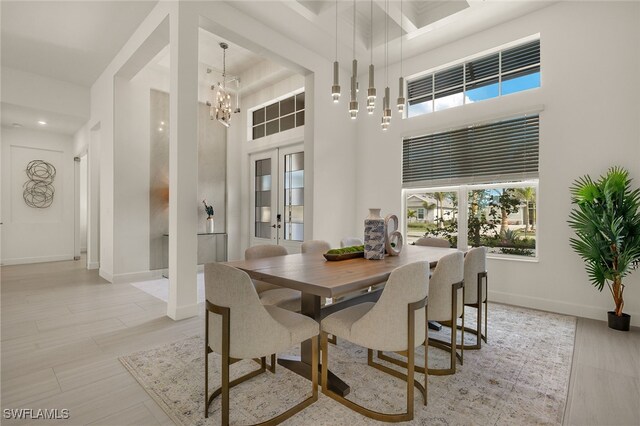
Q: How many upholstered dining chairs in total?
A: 8